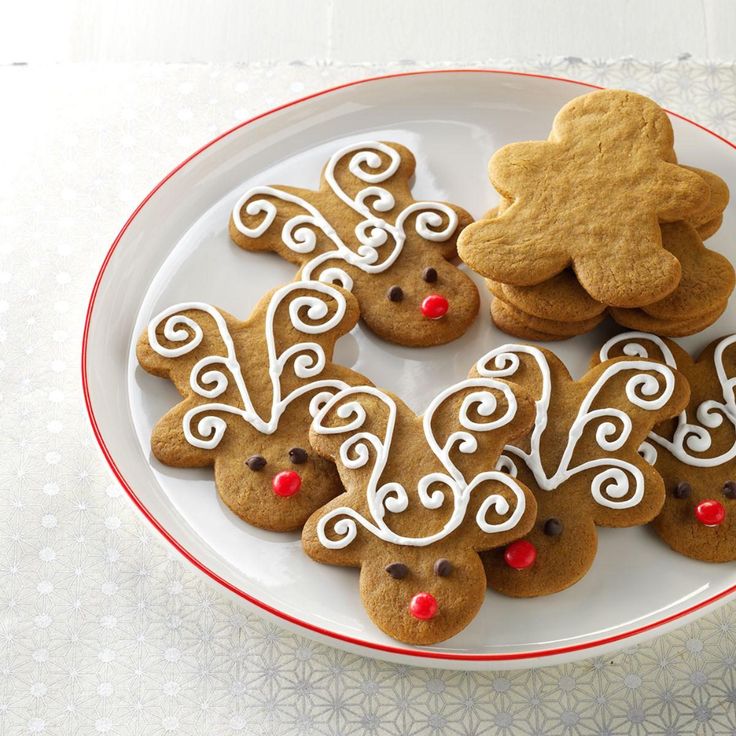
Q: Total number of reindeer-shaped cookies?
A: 5